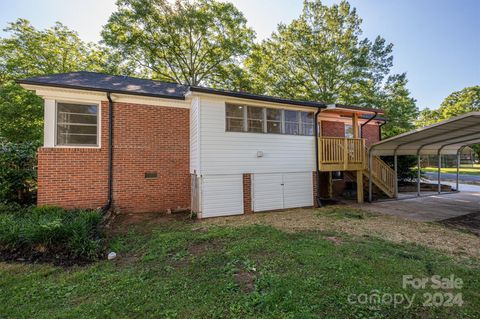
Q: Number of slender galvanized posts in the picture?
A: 5